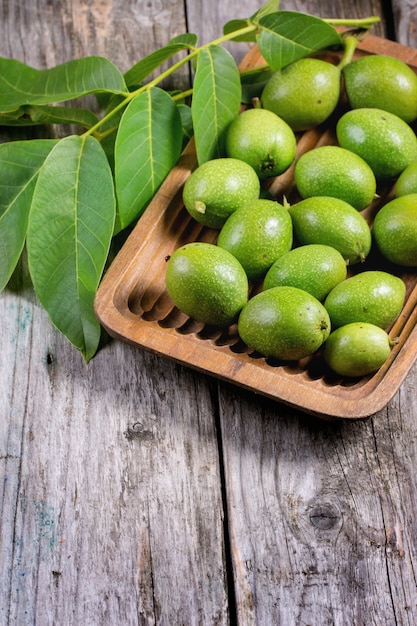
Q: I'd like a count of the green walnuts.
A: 15